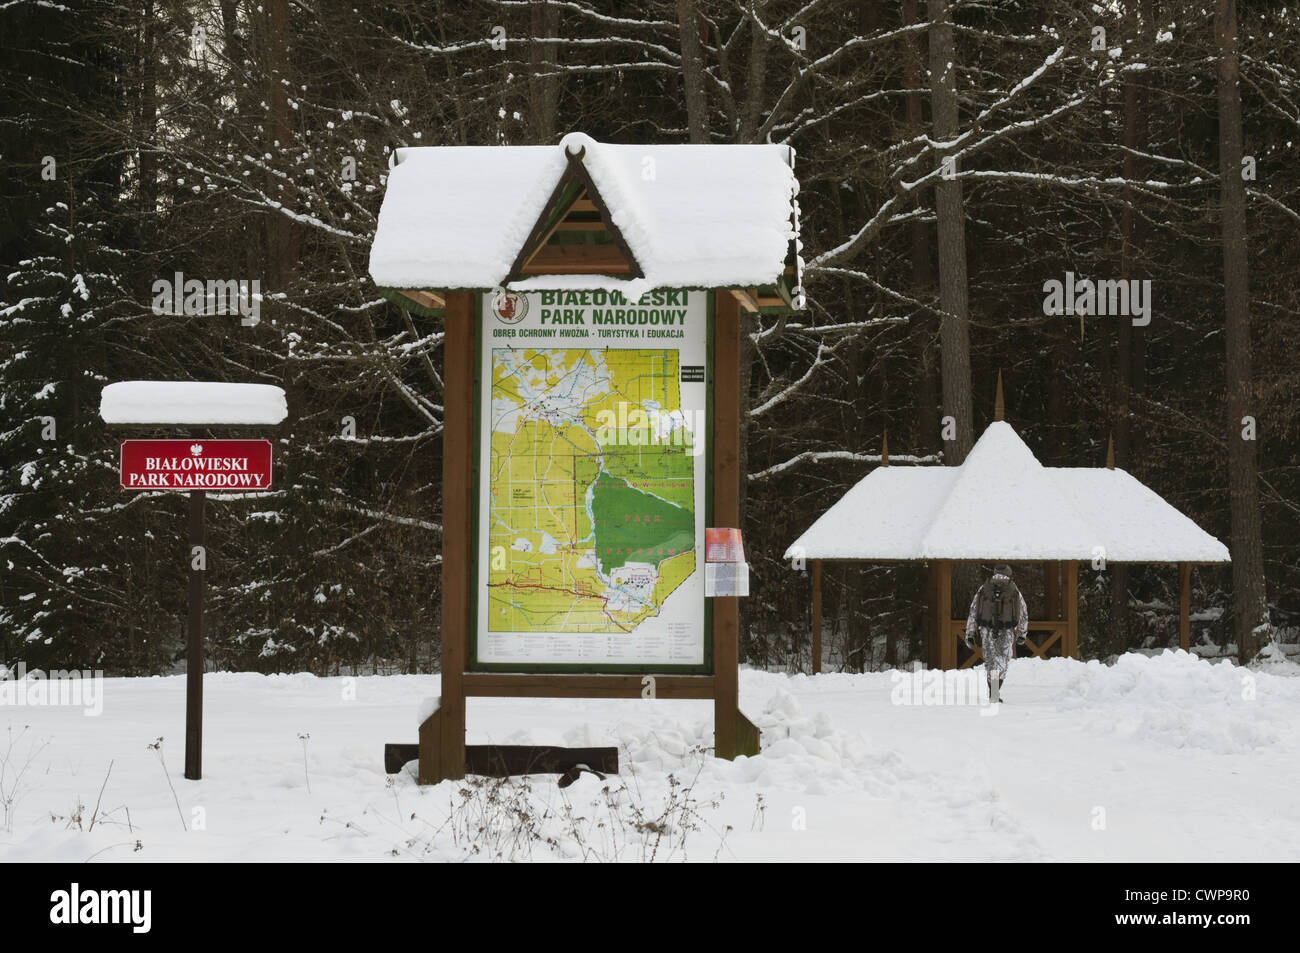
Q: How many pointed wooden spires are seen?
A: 3